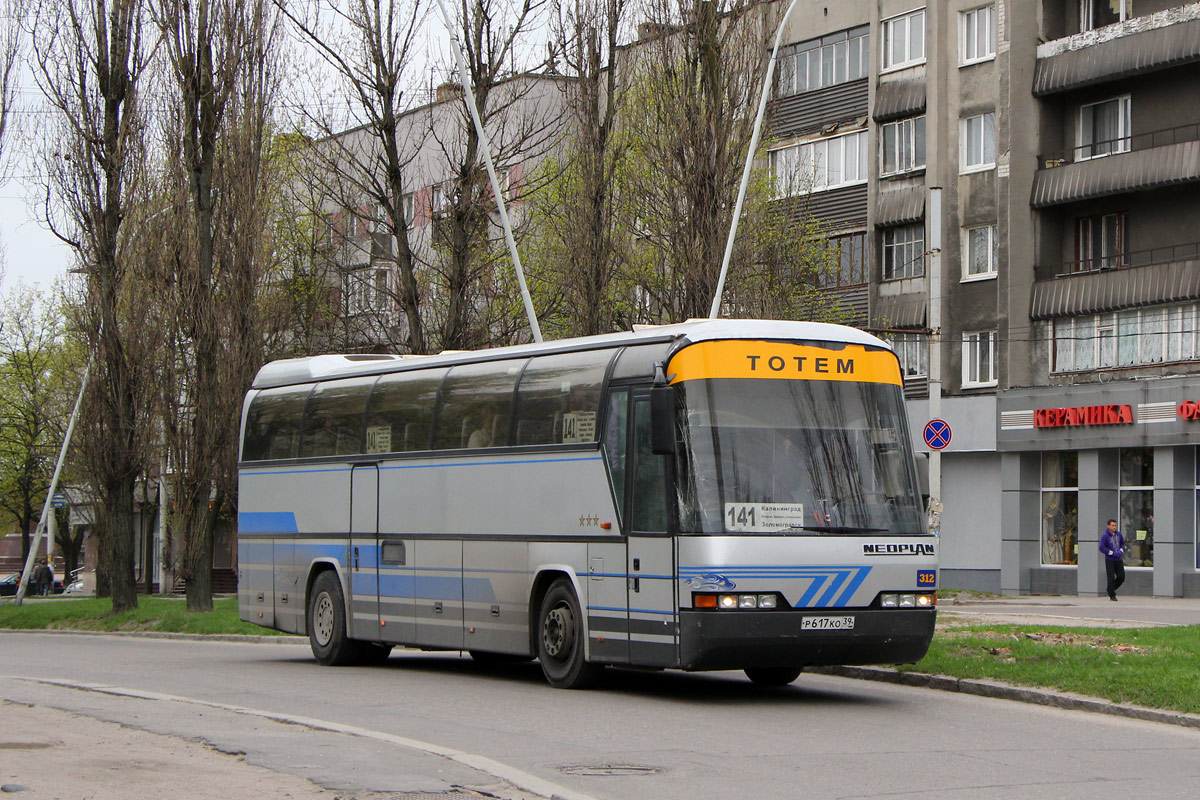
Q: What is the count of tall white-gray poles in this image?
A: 4